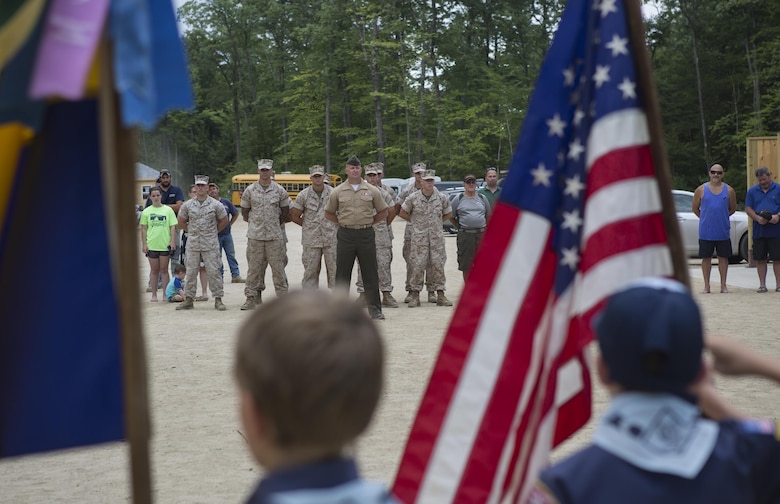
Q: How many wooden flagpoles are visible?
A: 2